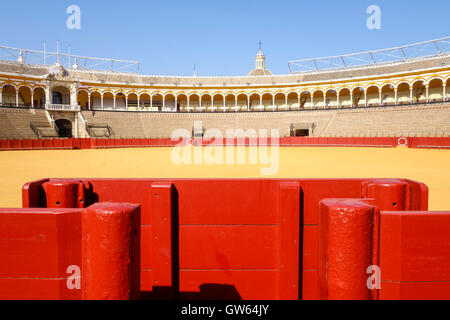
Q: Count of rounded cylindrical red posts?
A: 4